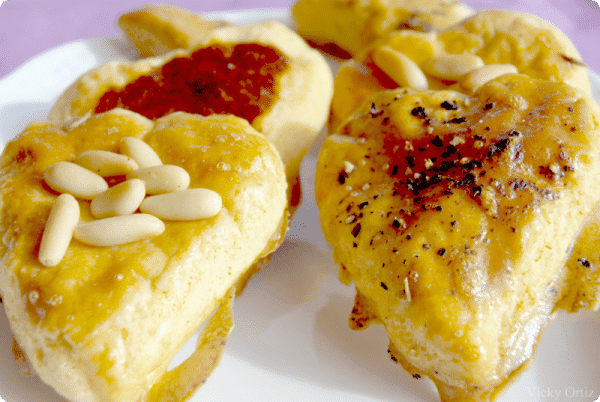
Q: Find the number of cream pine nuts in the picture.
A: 11